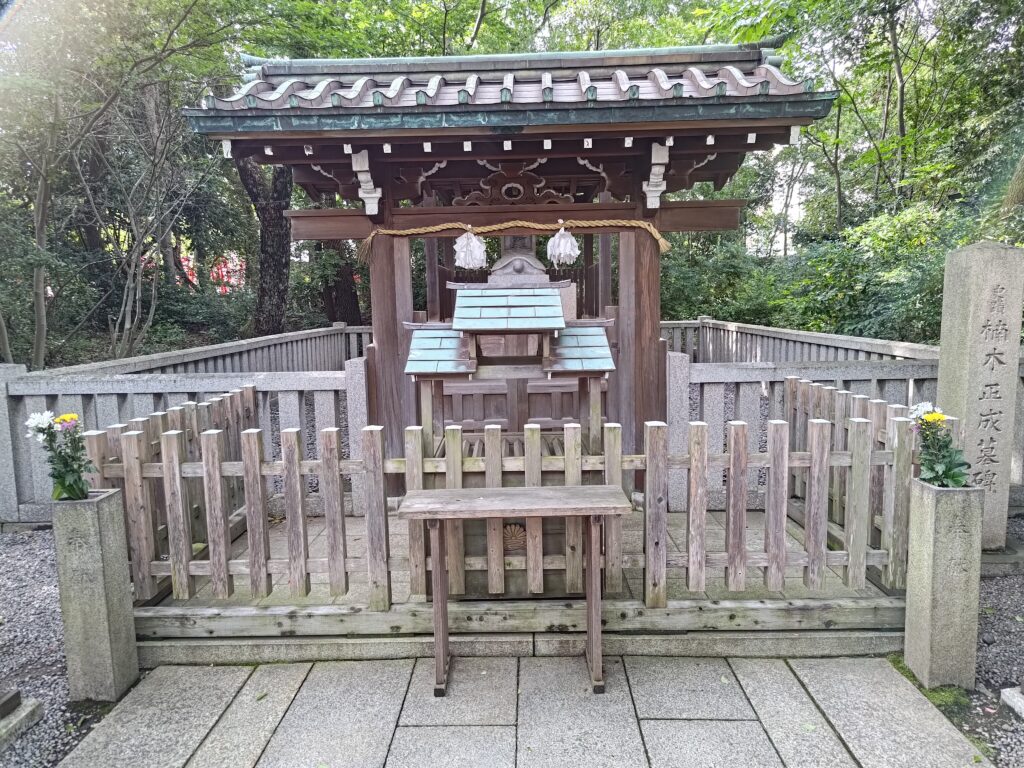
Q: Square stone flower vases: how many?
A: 2